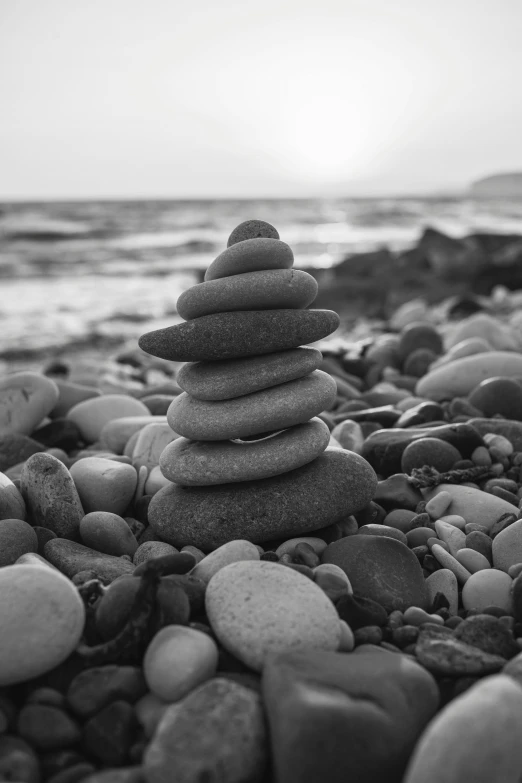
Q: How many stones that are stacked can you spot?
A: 8